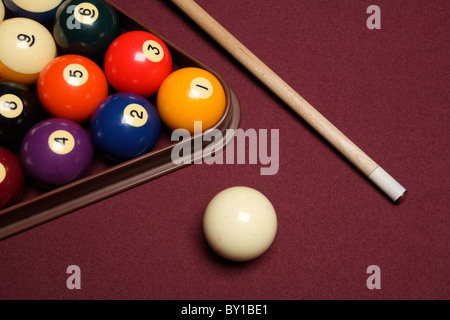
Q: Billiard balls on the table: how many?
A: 12